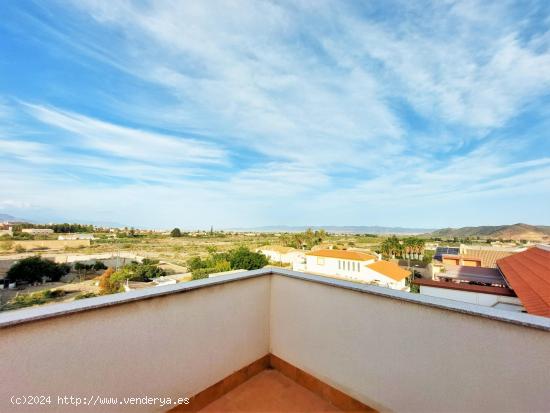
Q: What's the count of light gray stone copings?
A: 2